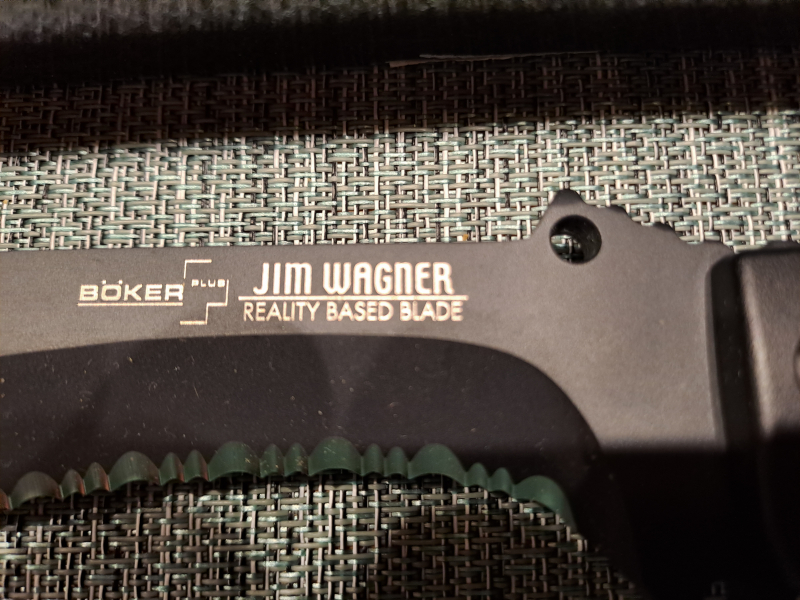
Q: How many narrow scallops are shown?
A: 10